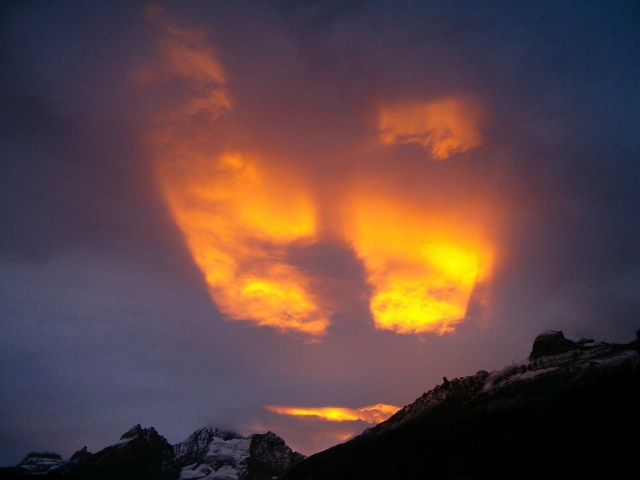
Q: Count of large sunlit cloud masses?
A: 2